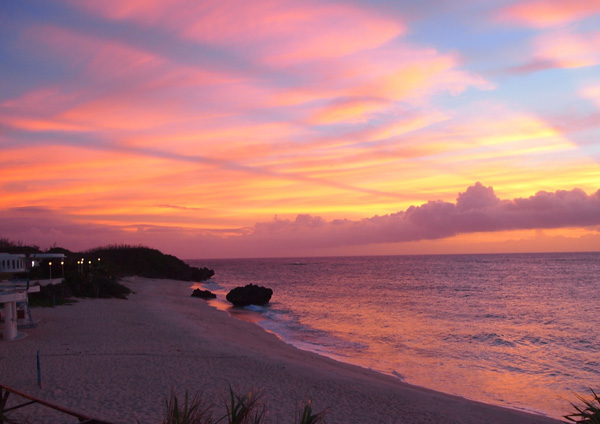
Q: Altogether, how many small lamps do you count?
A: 7